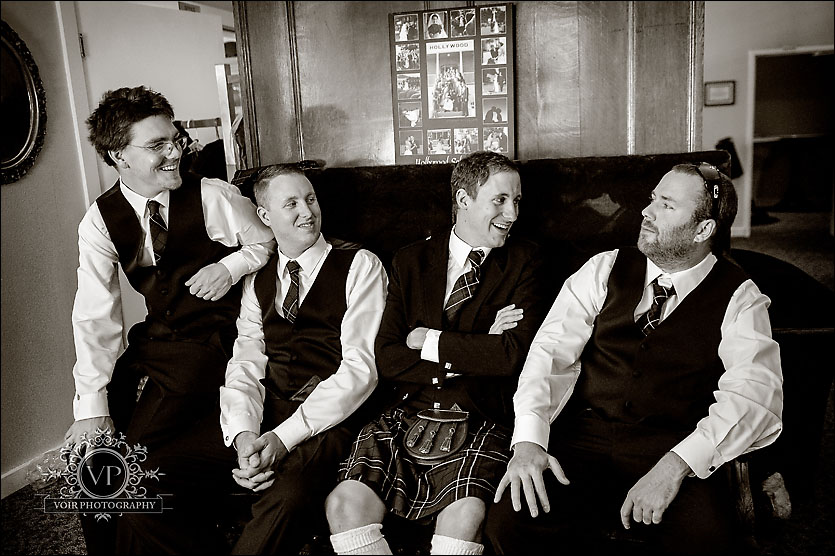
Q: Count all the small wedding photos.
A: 14